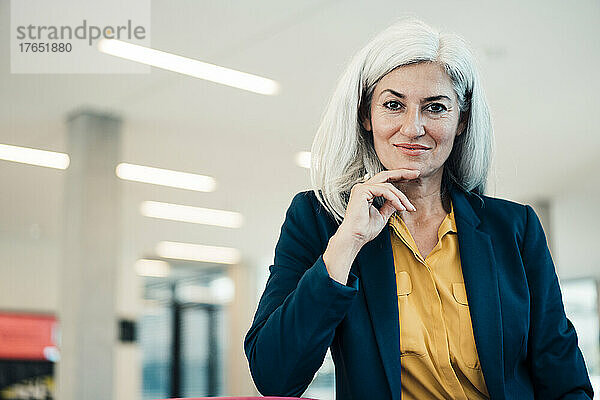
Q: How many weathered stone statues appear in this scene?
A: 0